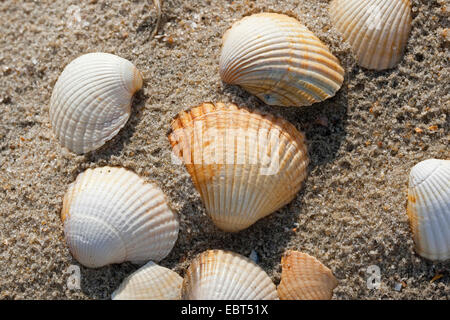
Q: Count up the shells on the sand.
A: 9